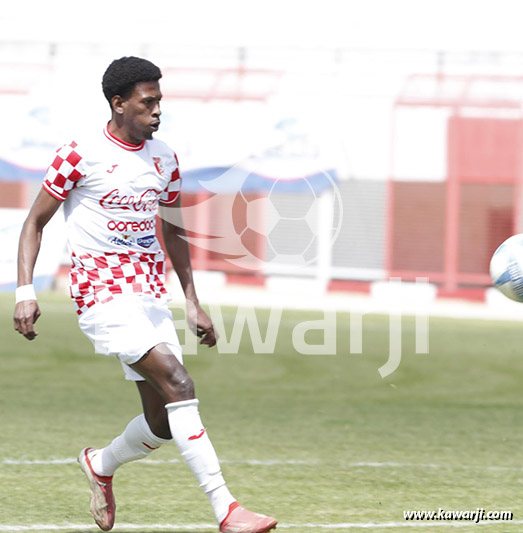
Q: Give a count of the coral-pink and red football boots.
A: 2